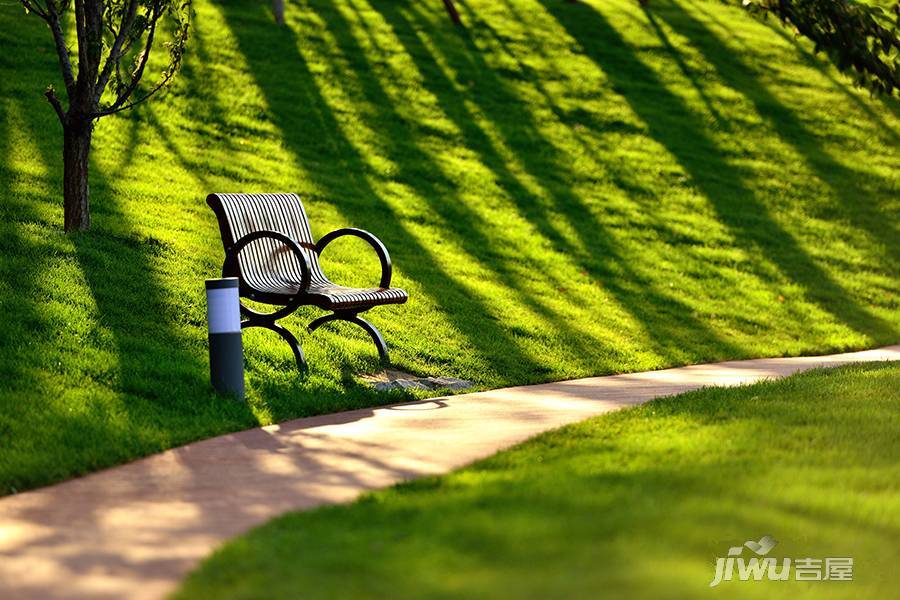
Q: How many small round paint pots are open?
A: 0